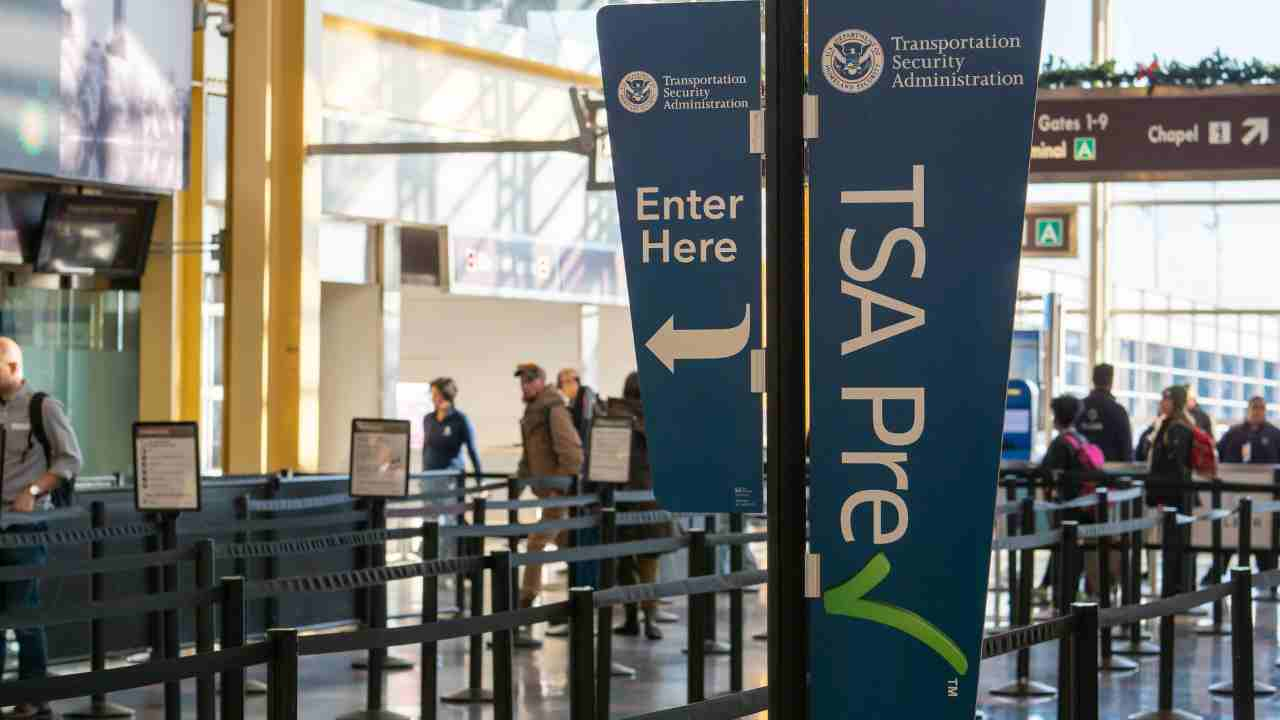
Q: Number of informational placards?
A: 3